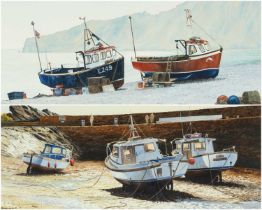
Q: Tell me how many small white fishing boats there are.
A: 3